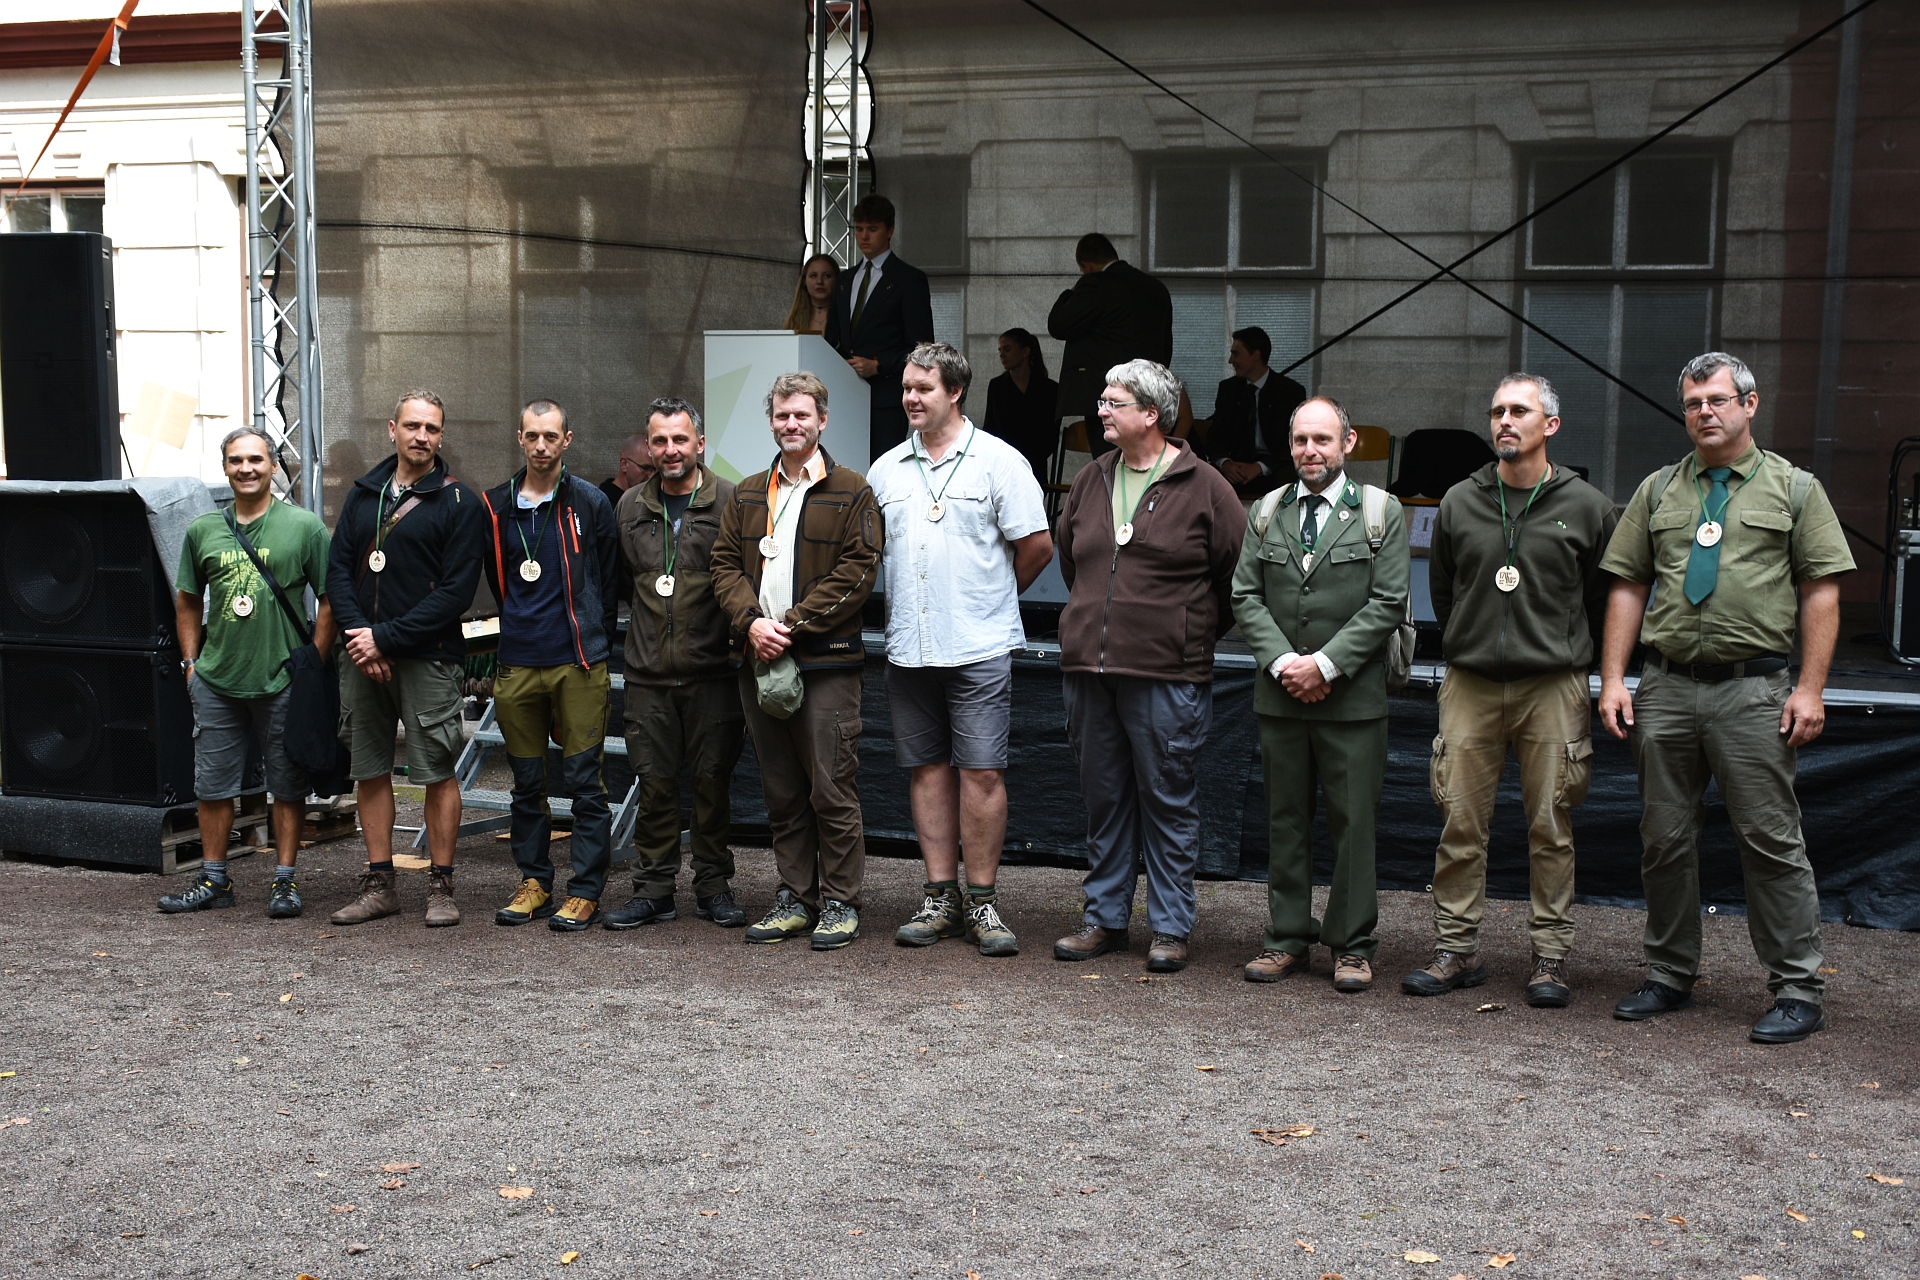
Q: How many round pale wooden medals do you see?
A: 10